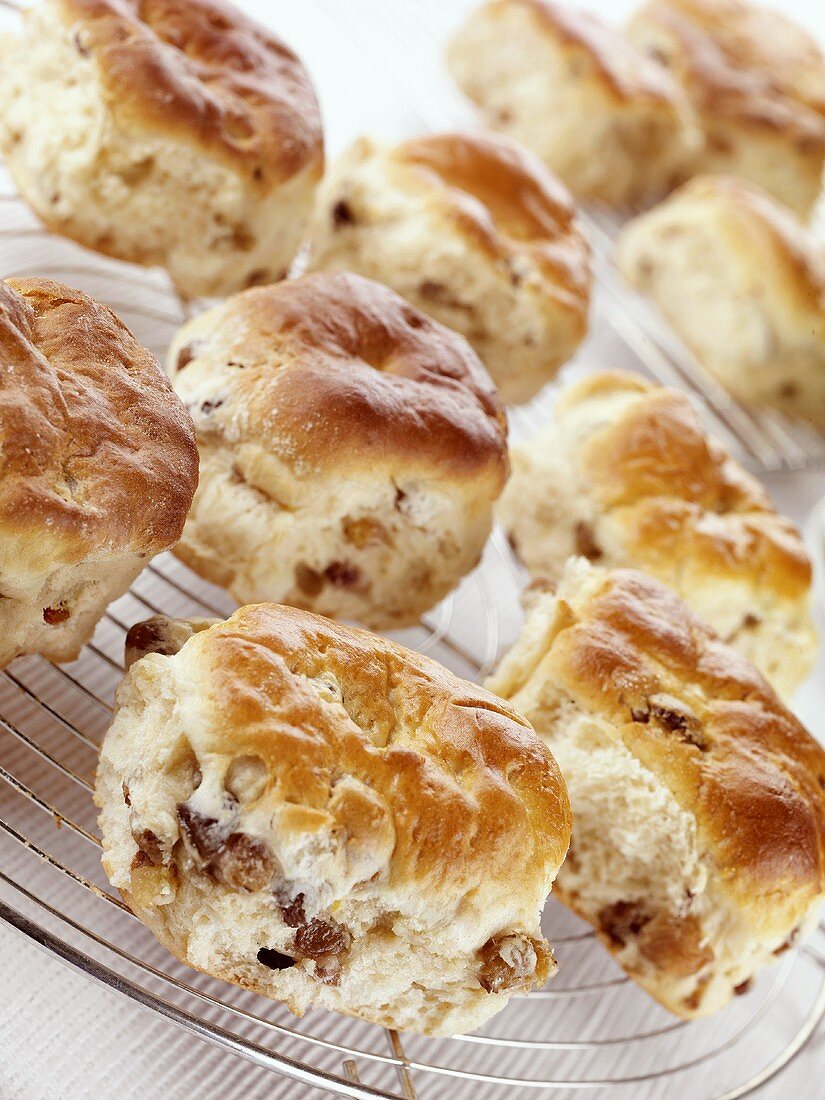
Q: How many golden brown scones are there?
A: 10